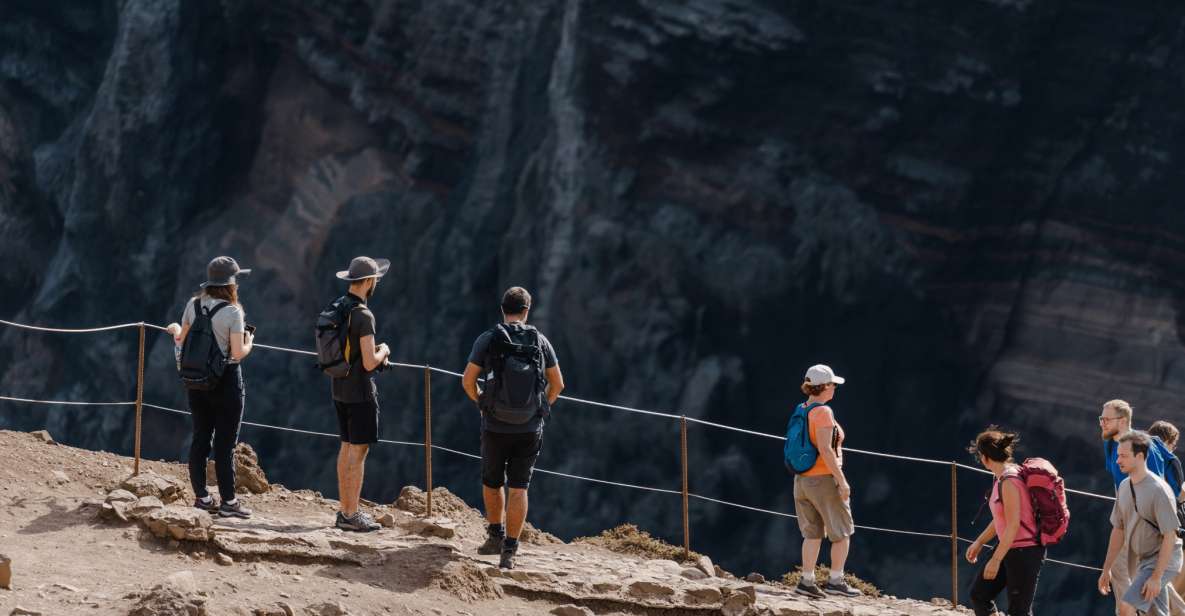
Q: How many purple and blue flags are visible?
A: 0